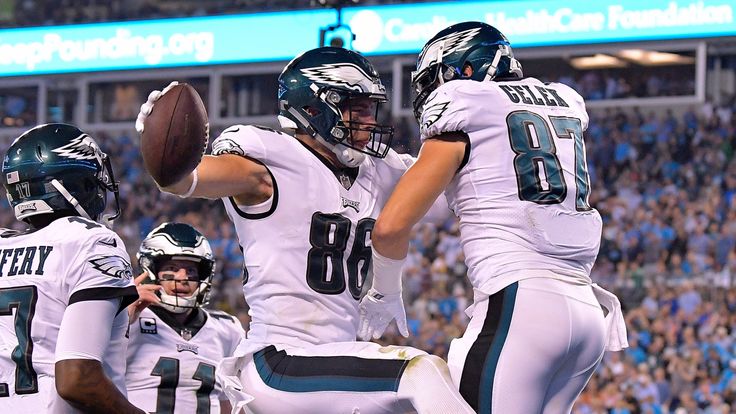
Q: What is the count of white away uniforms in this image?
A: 4